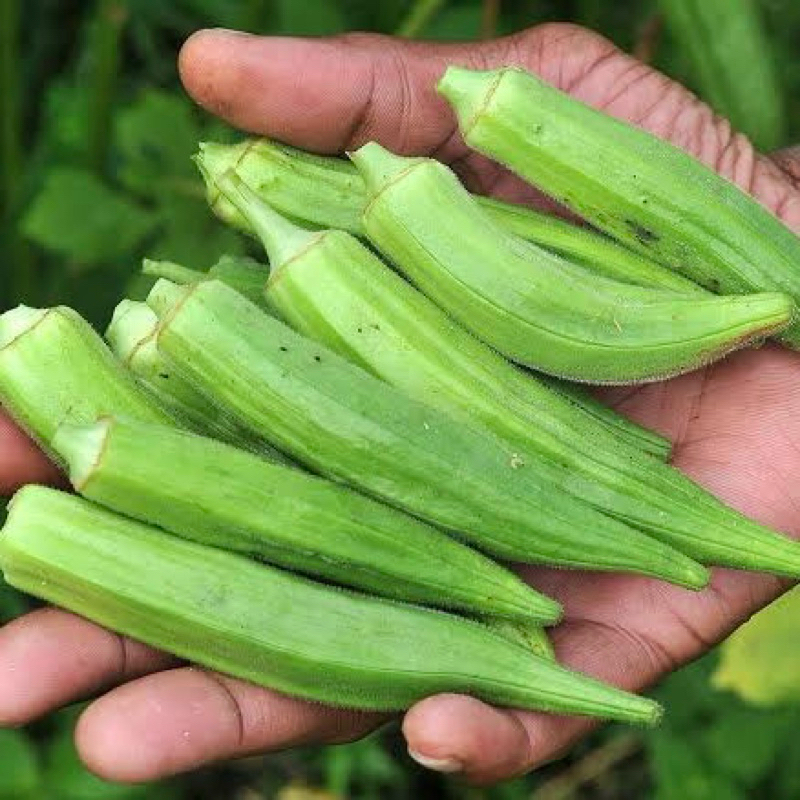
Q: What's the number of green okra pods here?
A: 10